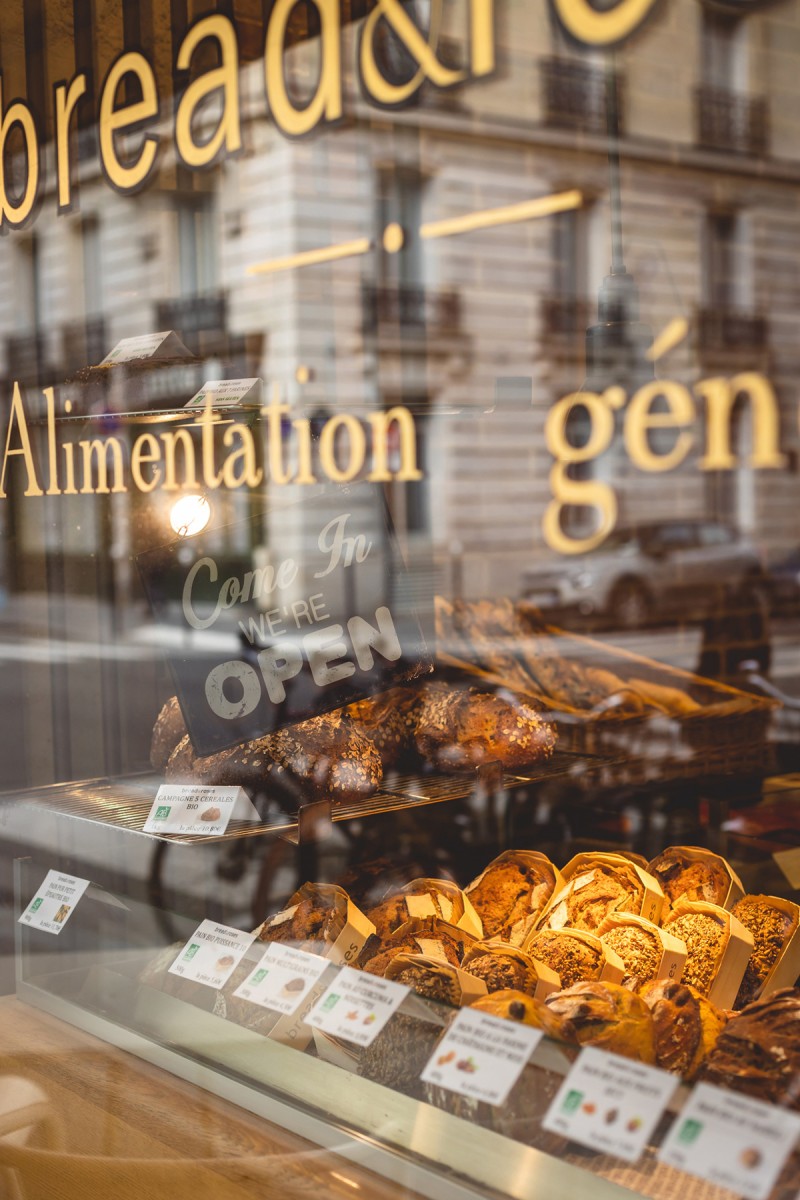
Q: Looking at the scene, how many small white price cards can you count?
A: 10